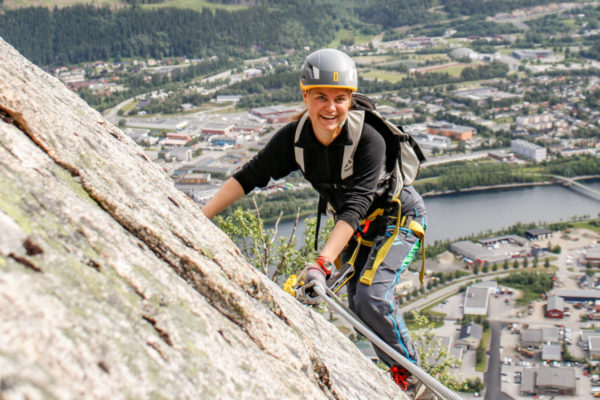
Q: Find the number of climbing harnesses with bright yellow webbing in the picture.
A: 1